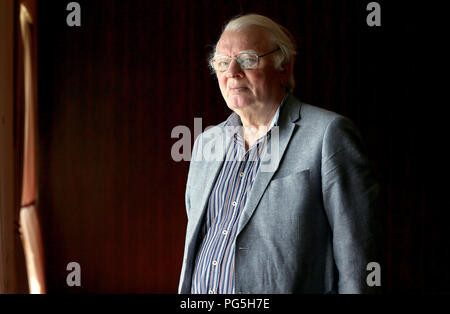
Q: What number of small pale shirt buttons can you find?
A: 5